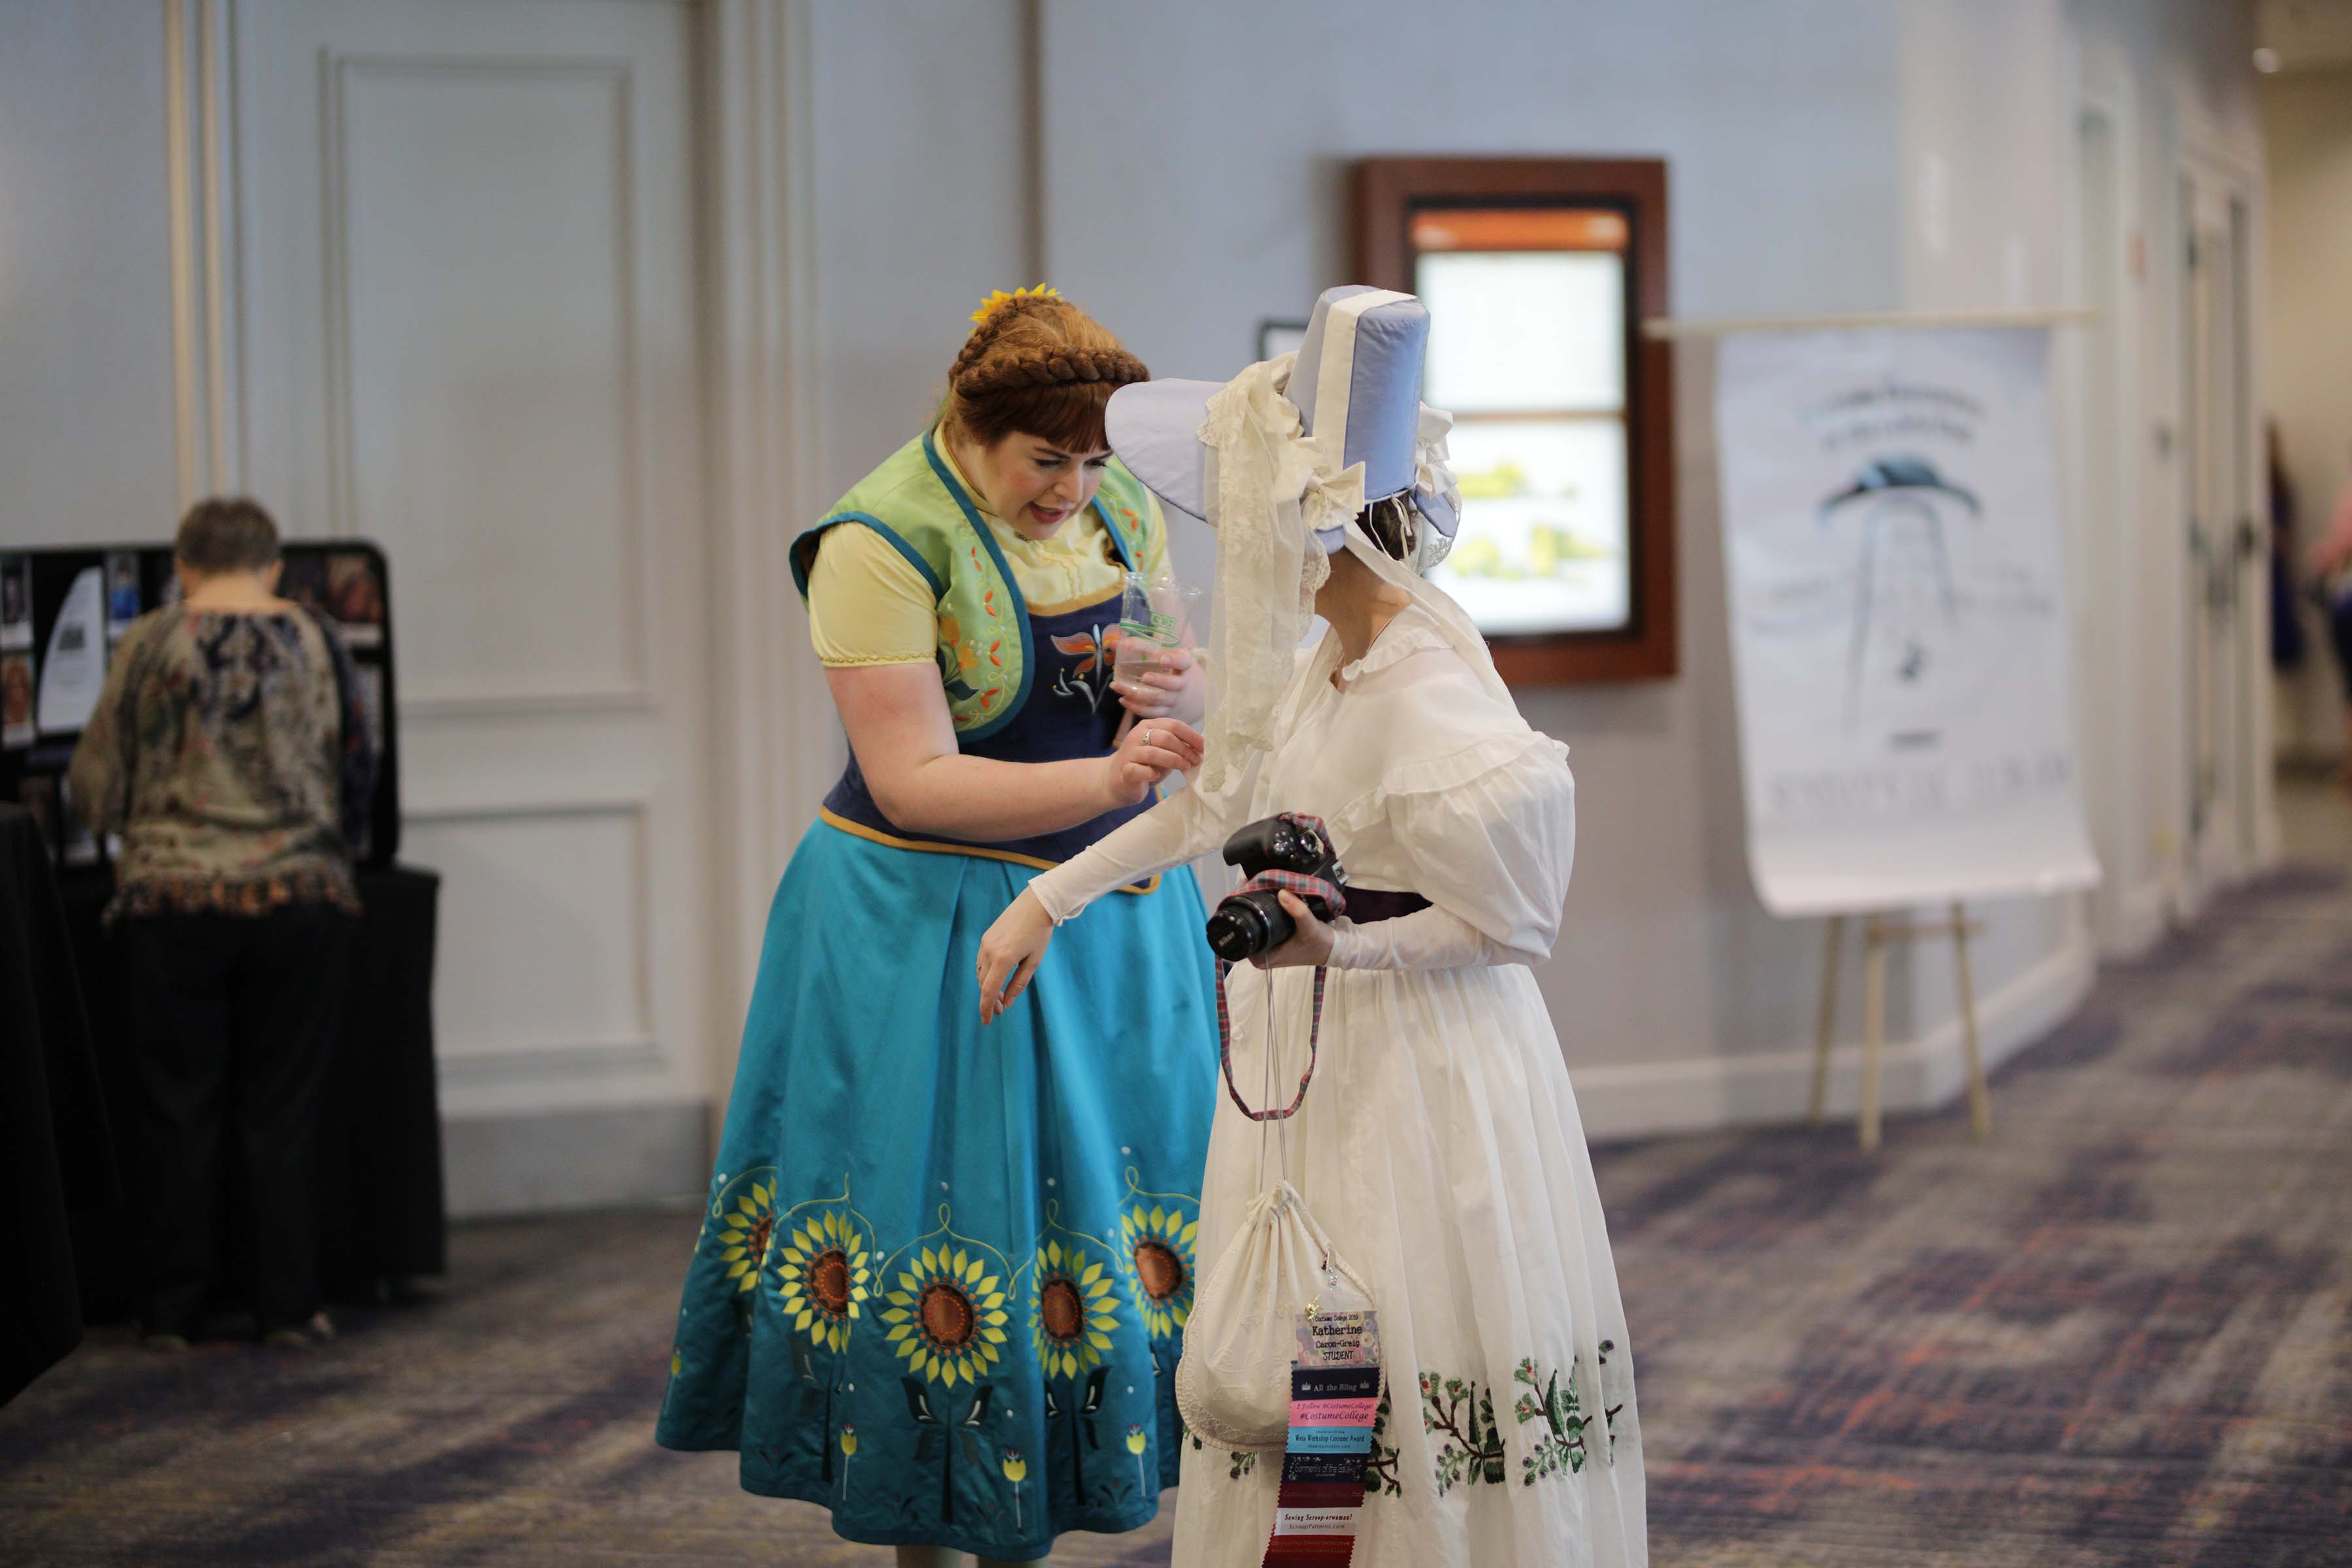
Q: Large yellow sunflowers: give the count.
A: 5